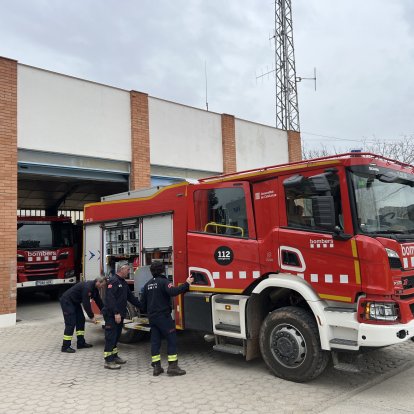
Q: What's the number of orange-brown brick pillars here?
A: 4